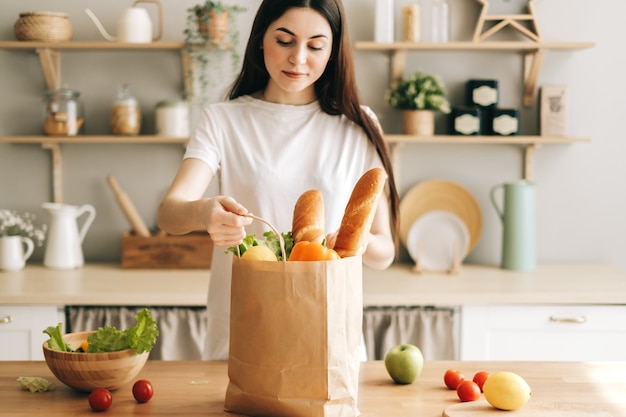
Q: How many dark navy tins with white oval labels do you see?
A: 3